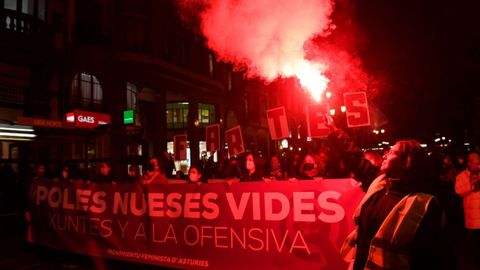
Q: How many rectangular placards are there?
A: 6